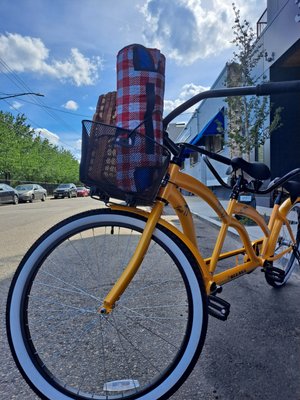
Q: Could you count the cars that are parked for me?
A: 4